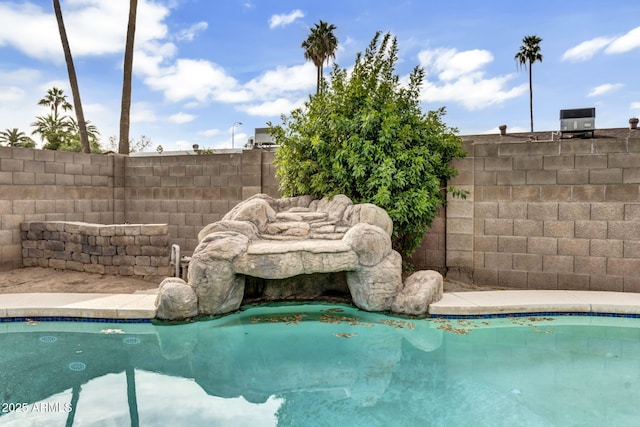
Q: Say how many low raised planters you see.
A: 1